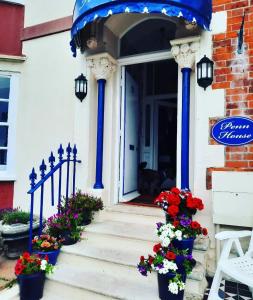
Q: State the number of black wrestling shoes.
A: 0